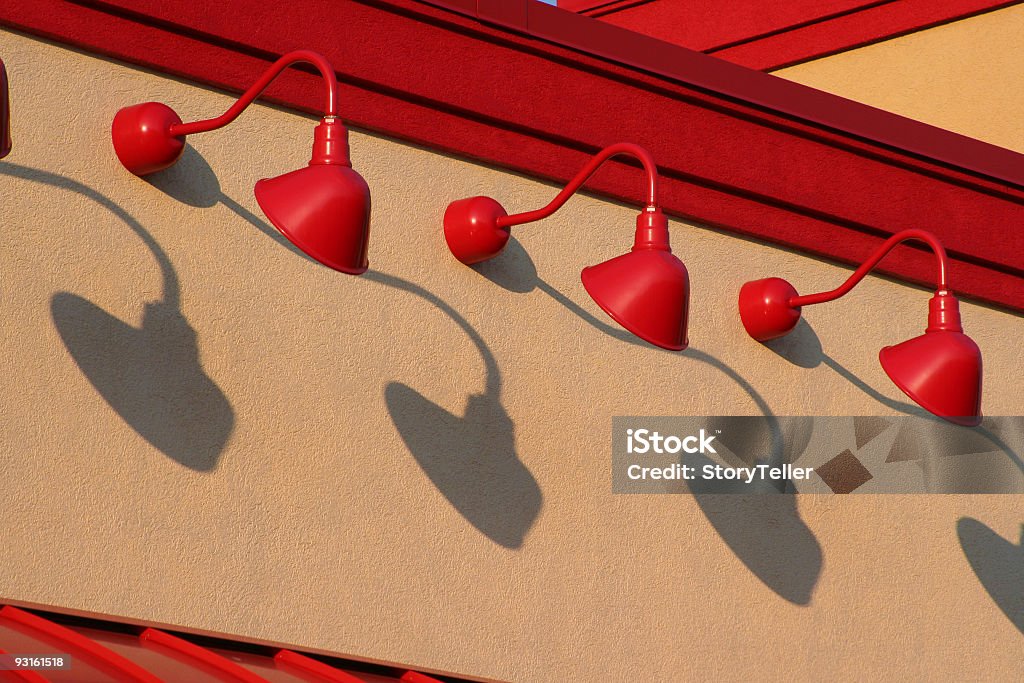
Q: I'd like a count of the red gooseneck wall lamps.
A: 3